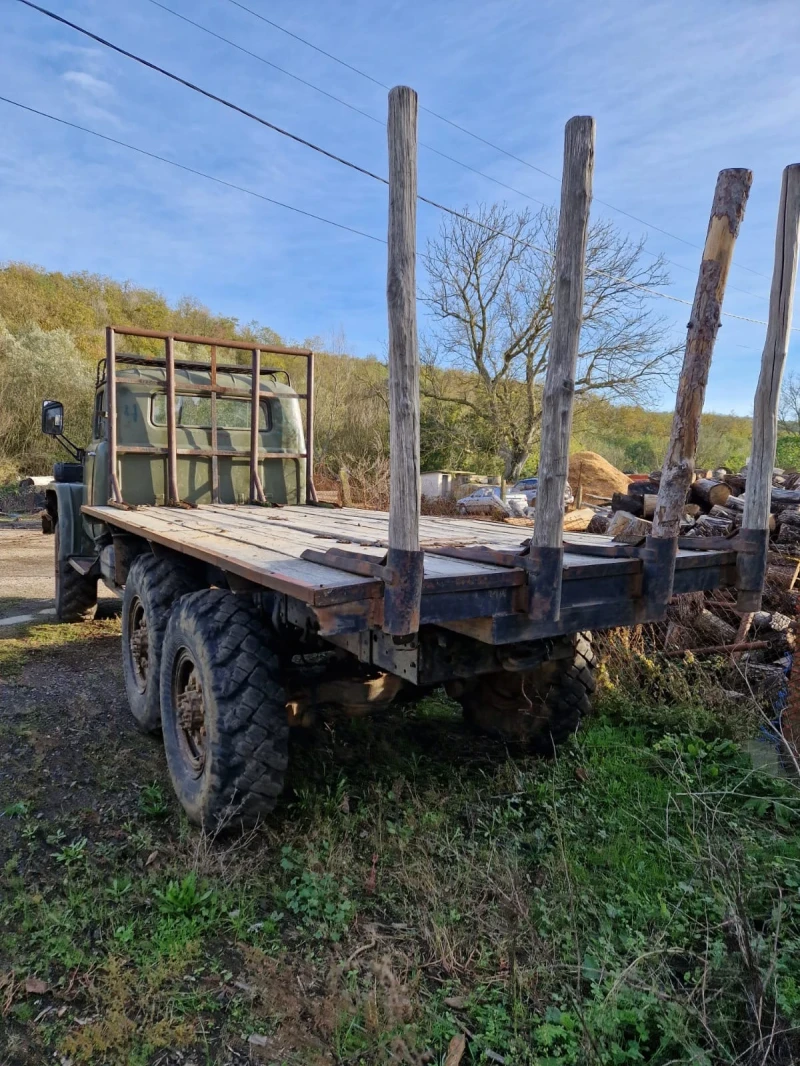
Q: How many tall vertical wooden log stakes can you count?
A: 4